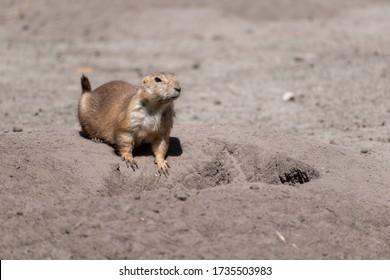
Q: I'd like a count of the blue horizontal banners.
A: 0